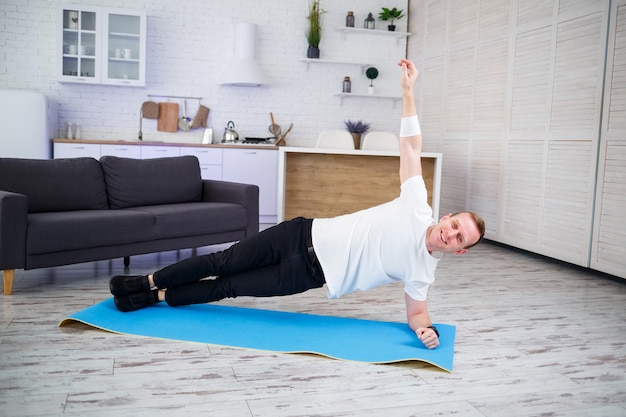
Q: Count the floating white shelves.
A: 3